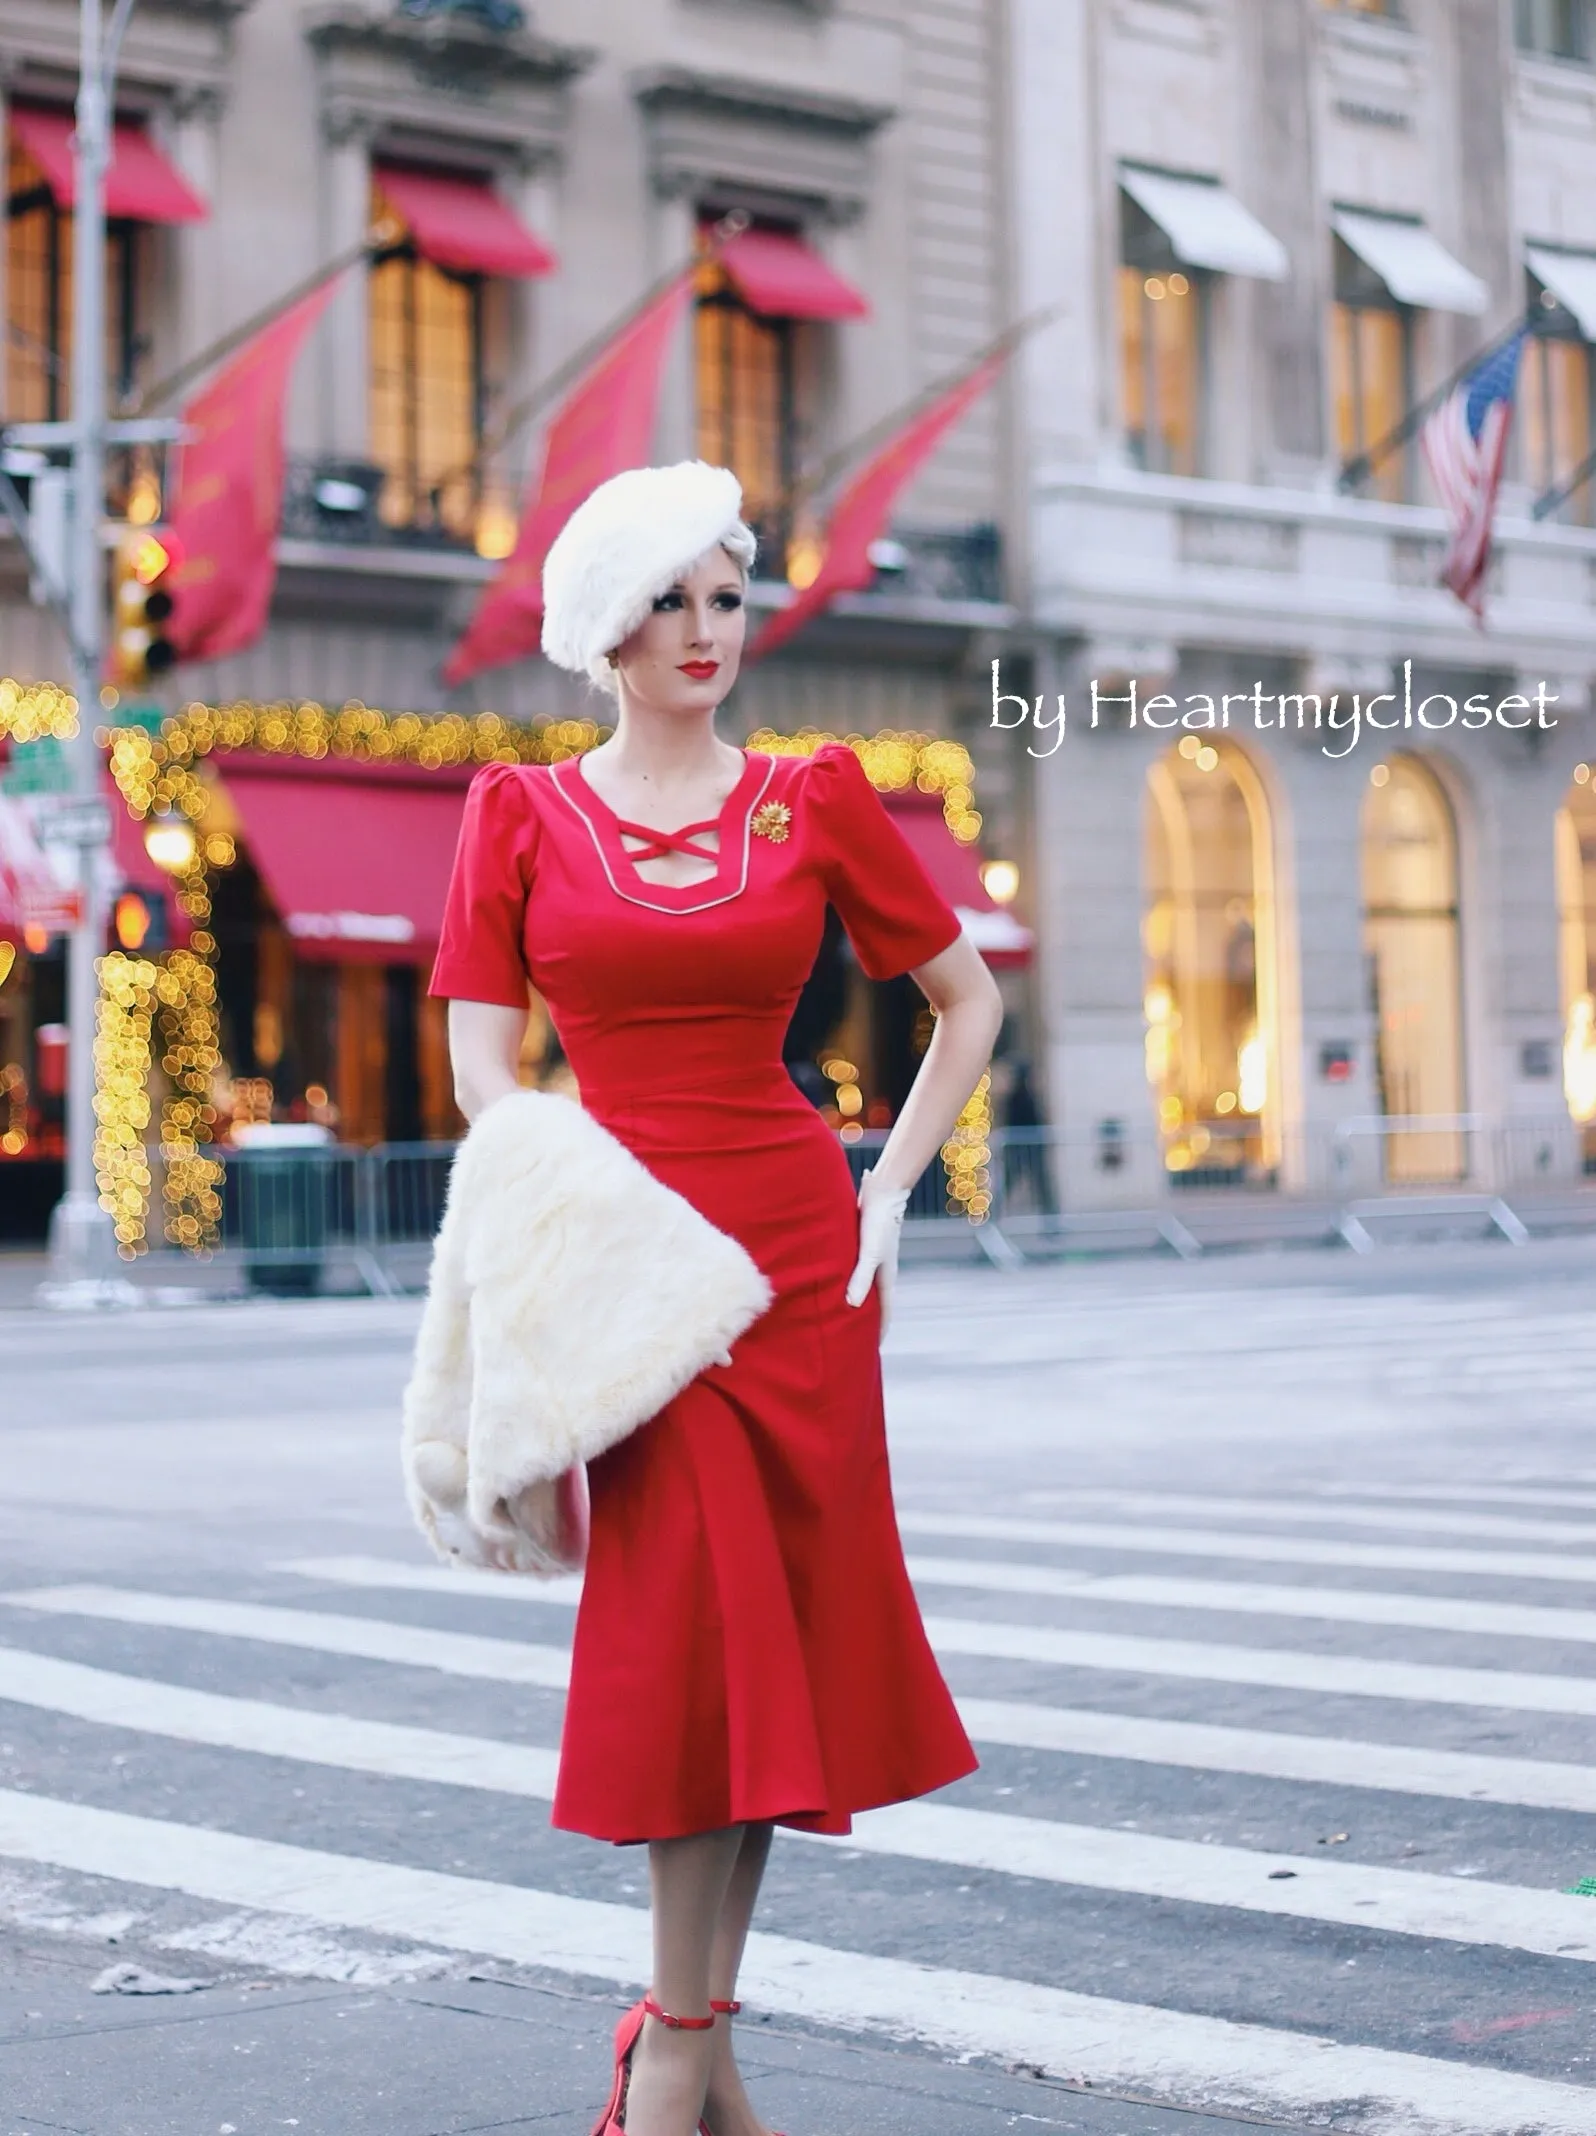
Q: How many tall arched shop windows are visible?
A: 3